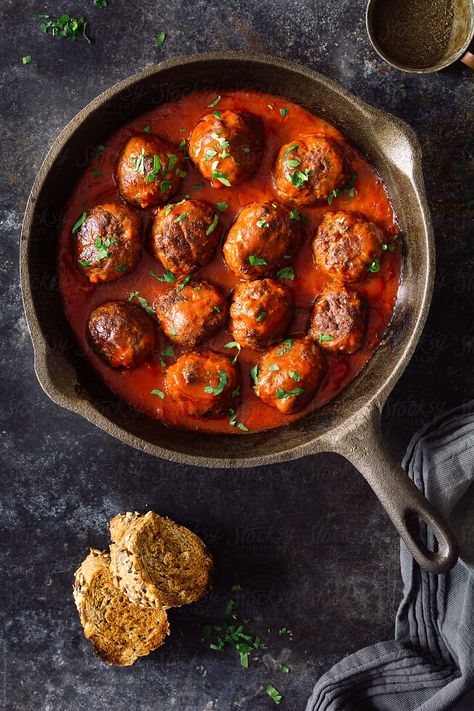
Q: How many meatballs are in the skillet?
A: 13